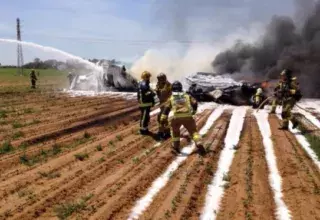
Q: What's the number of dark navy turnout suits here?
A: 1